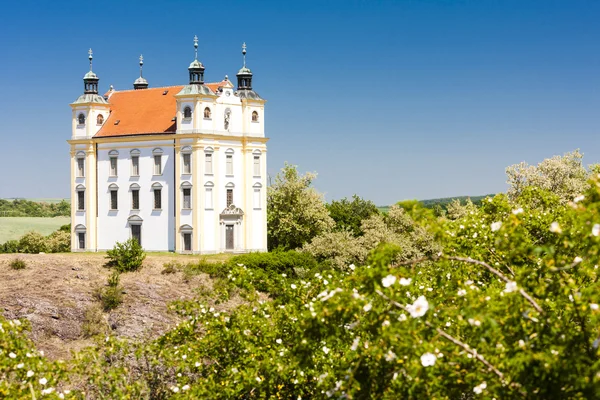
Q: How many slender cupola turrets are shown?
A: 4